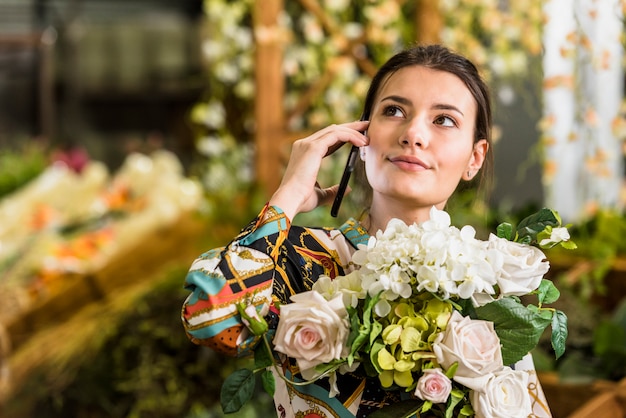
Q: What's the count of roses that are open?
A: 5